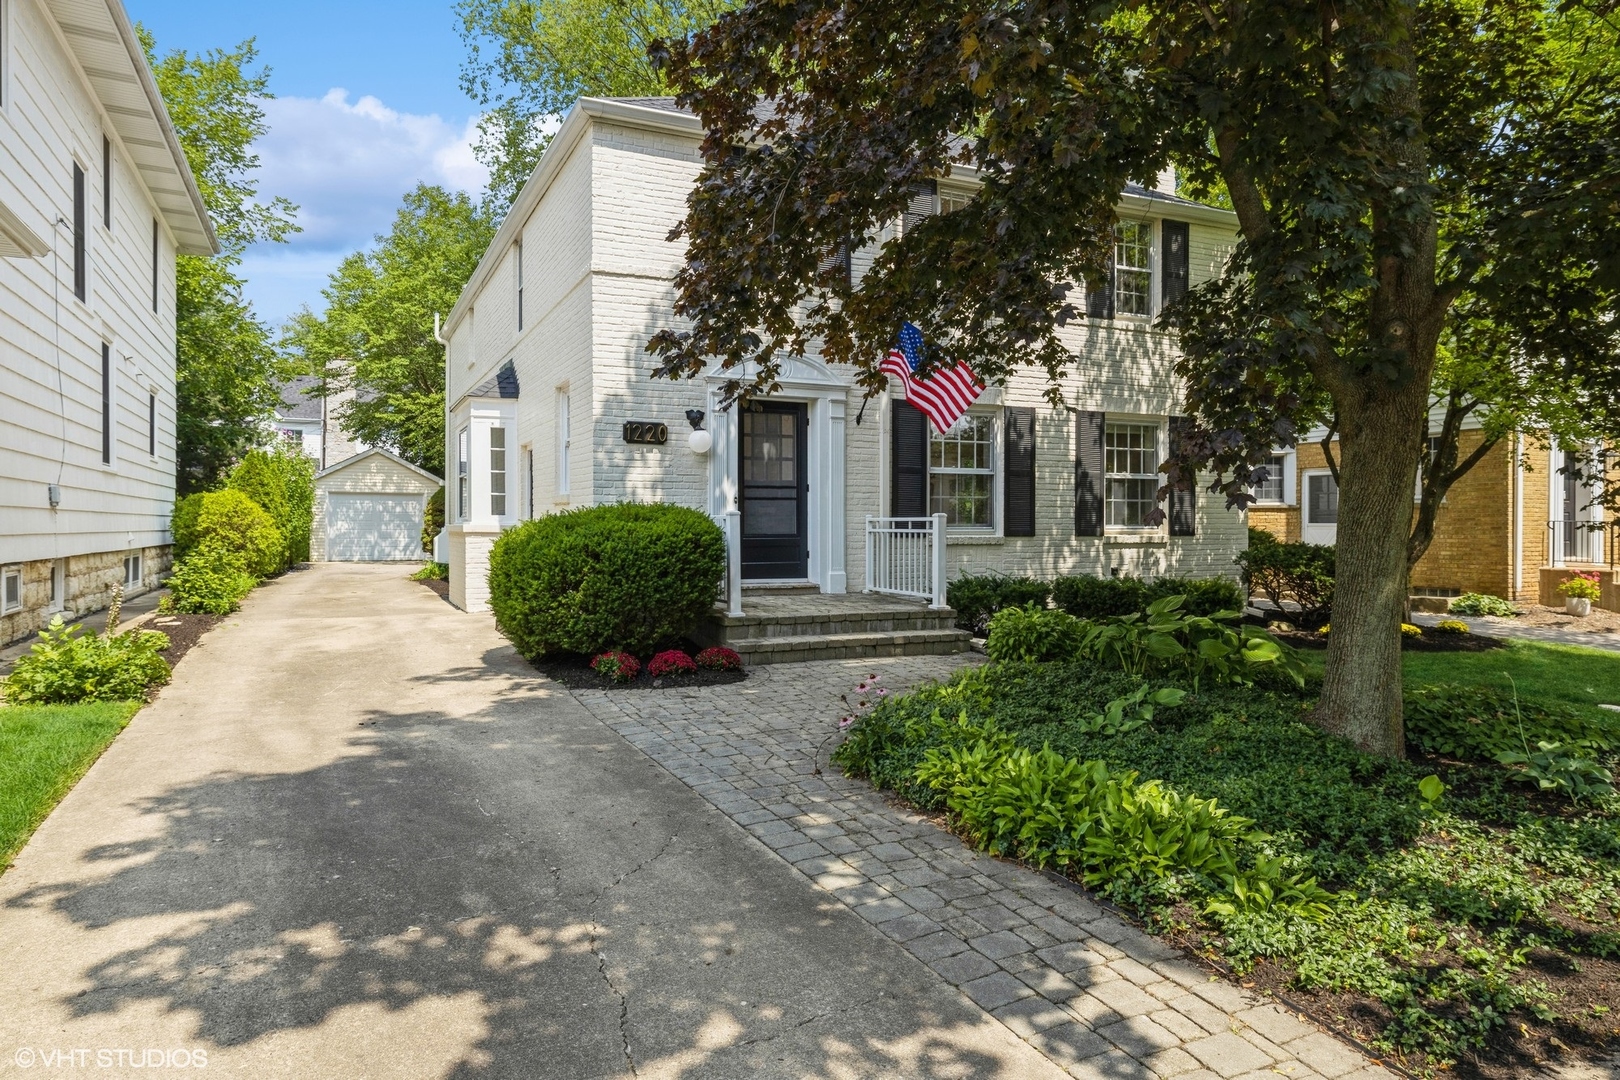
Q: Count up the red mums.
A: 3